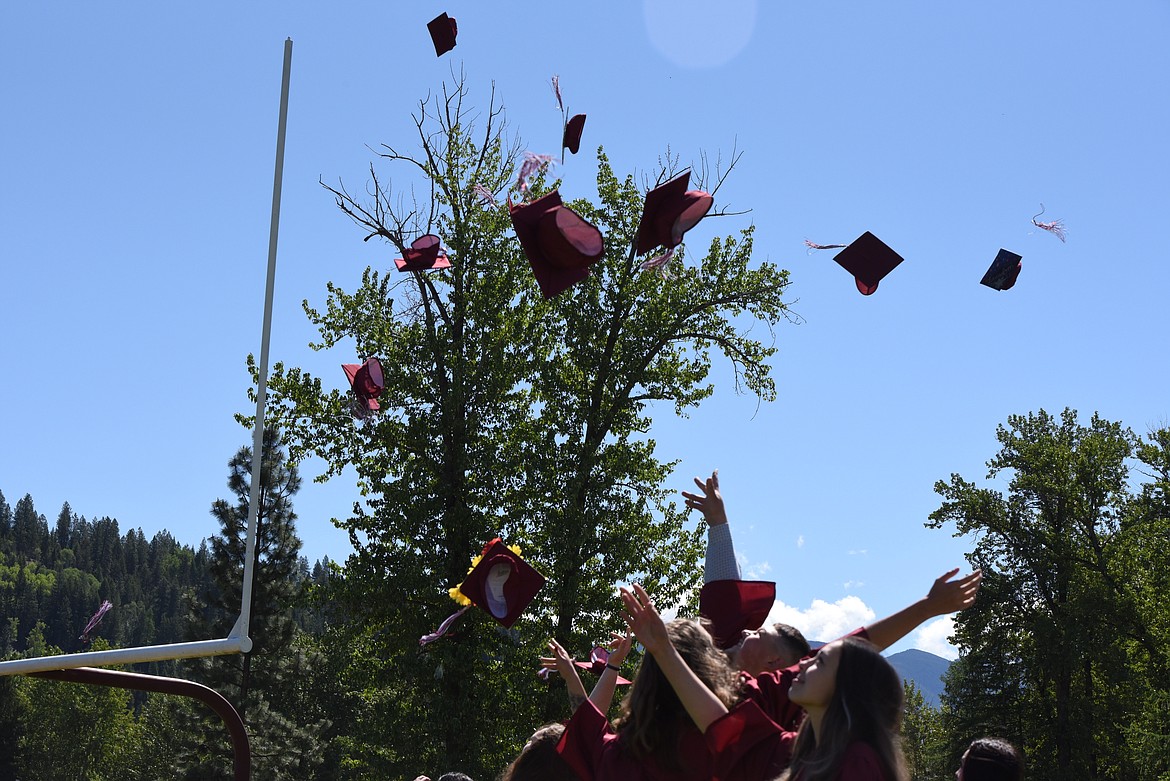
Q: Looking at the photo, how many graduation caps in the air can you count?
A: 10